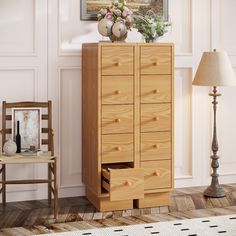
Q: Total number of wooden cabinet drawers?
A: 10